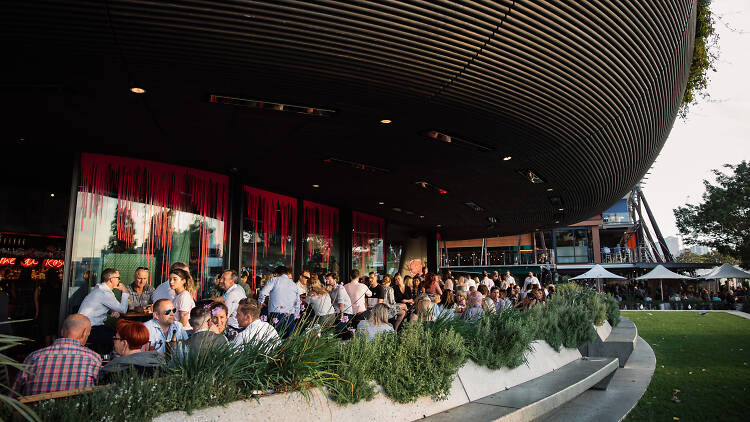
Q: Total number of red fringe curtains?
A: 4